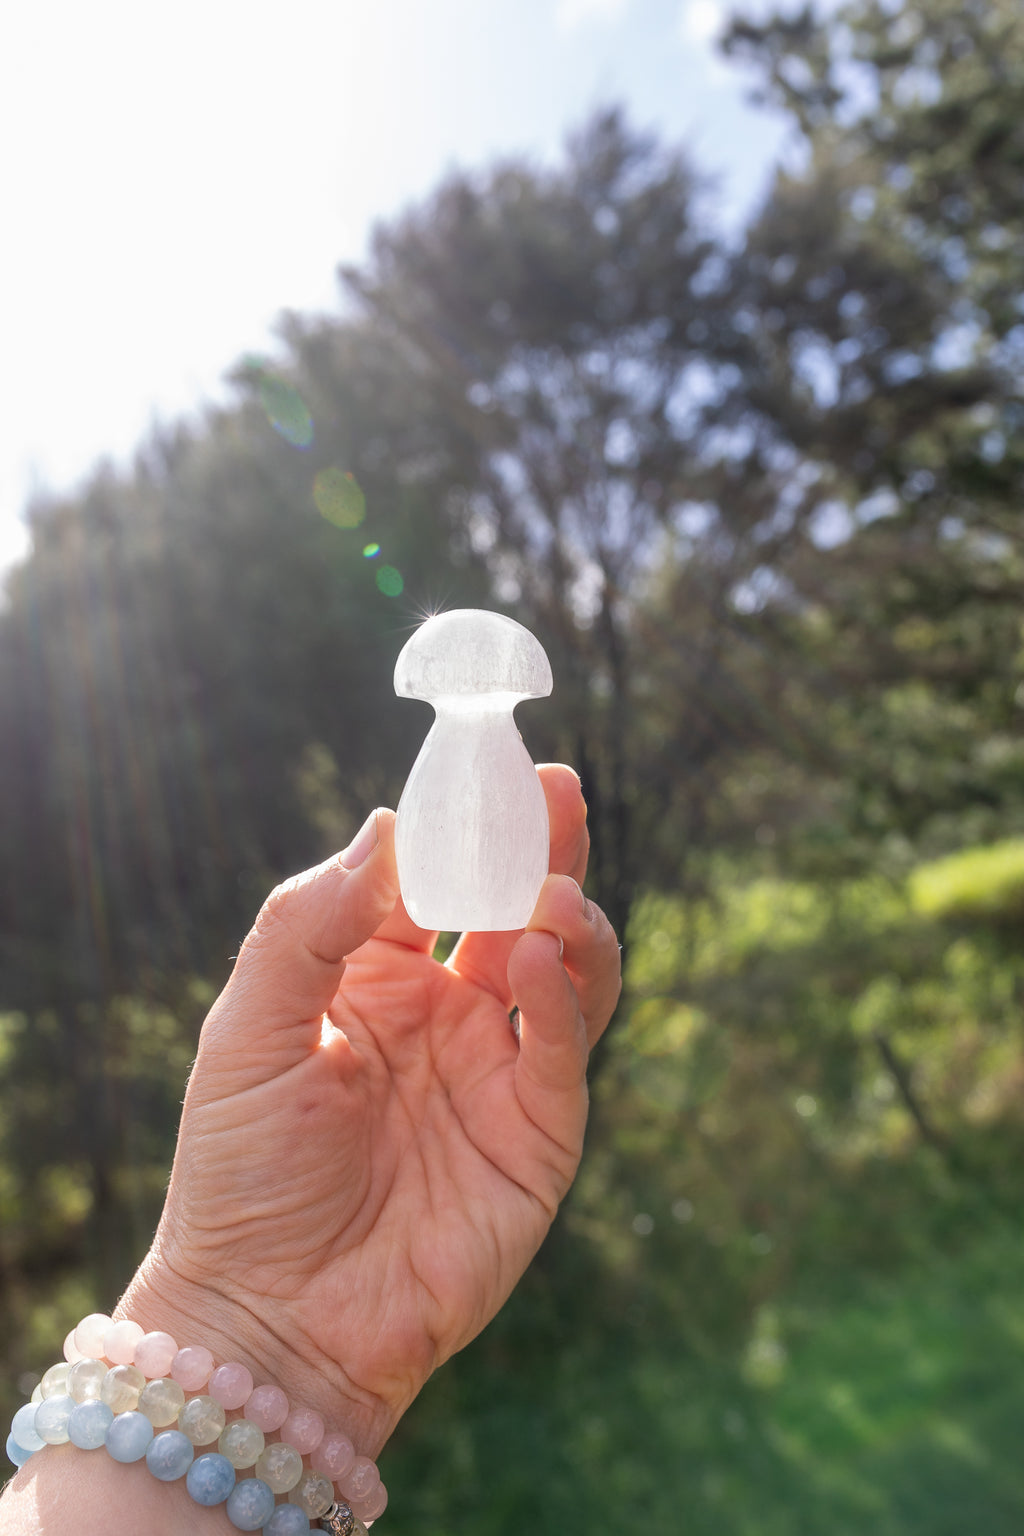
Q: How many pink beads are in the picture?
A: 11